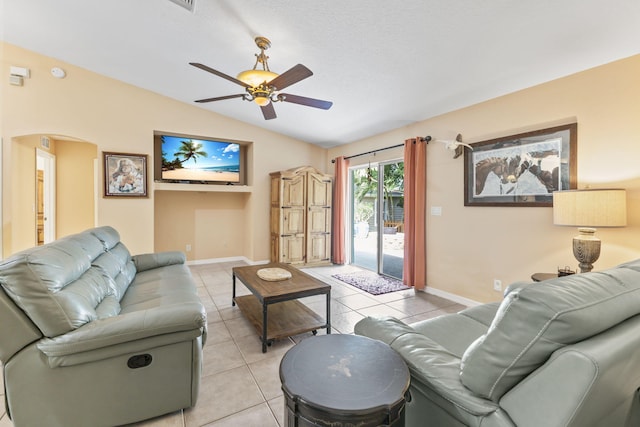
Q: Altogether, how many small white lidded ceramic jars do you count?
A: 0